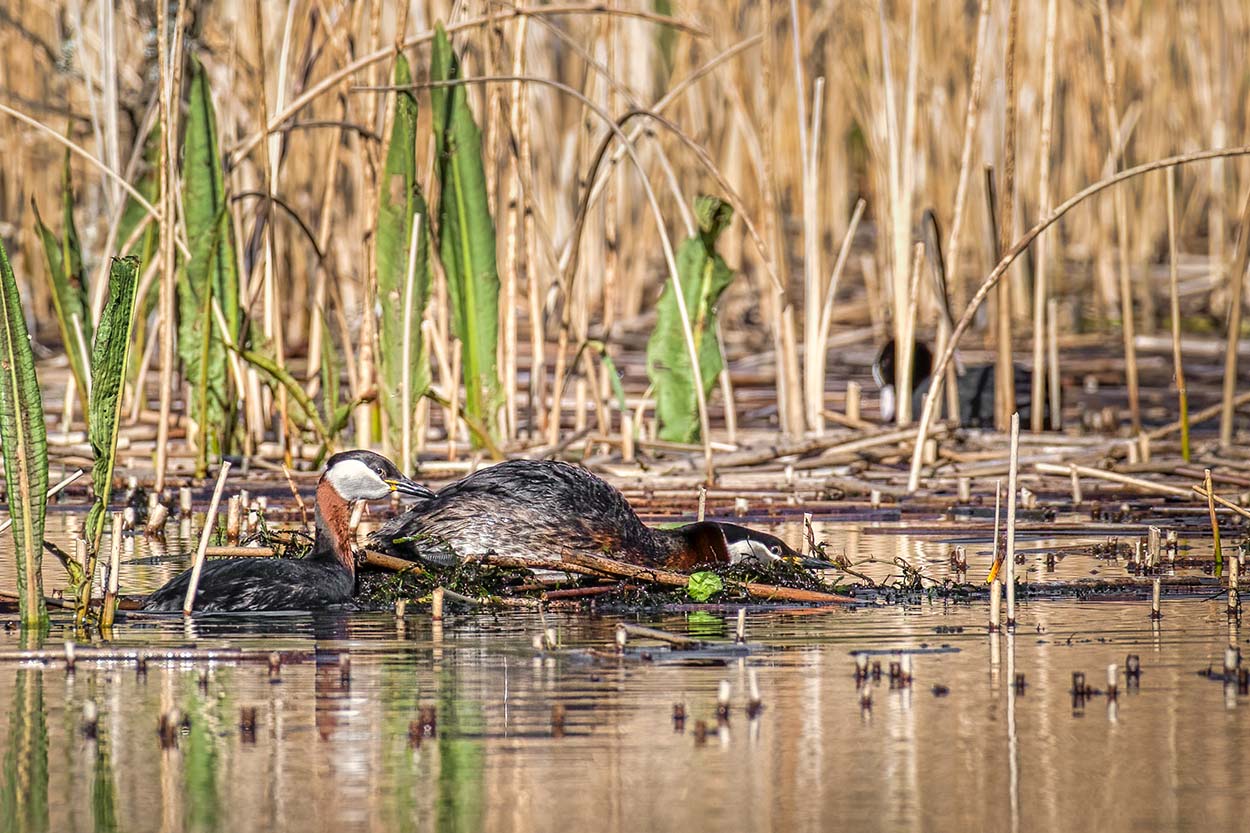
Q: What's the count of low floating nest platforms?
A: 1